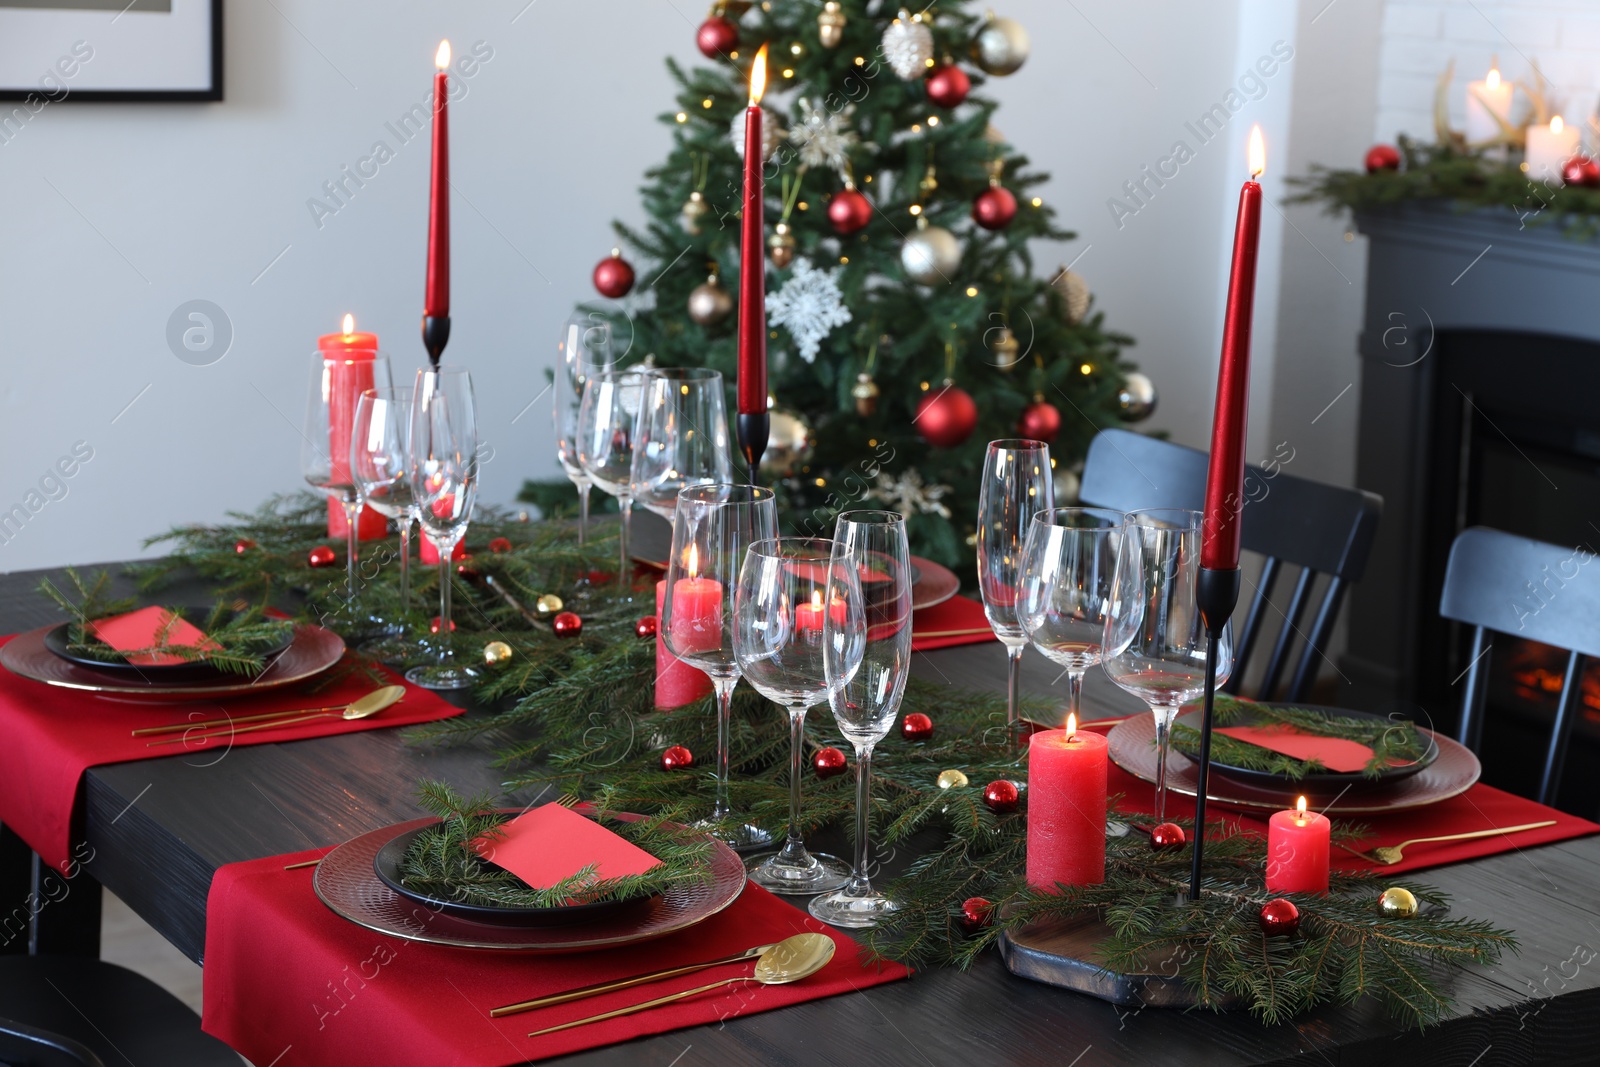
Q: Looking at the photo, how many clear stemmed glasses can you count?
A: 12